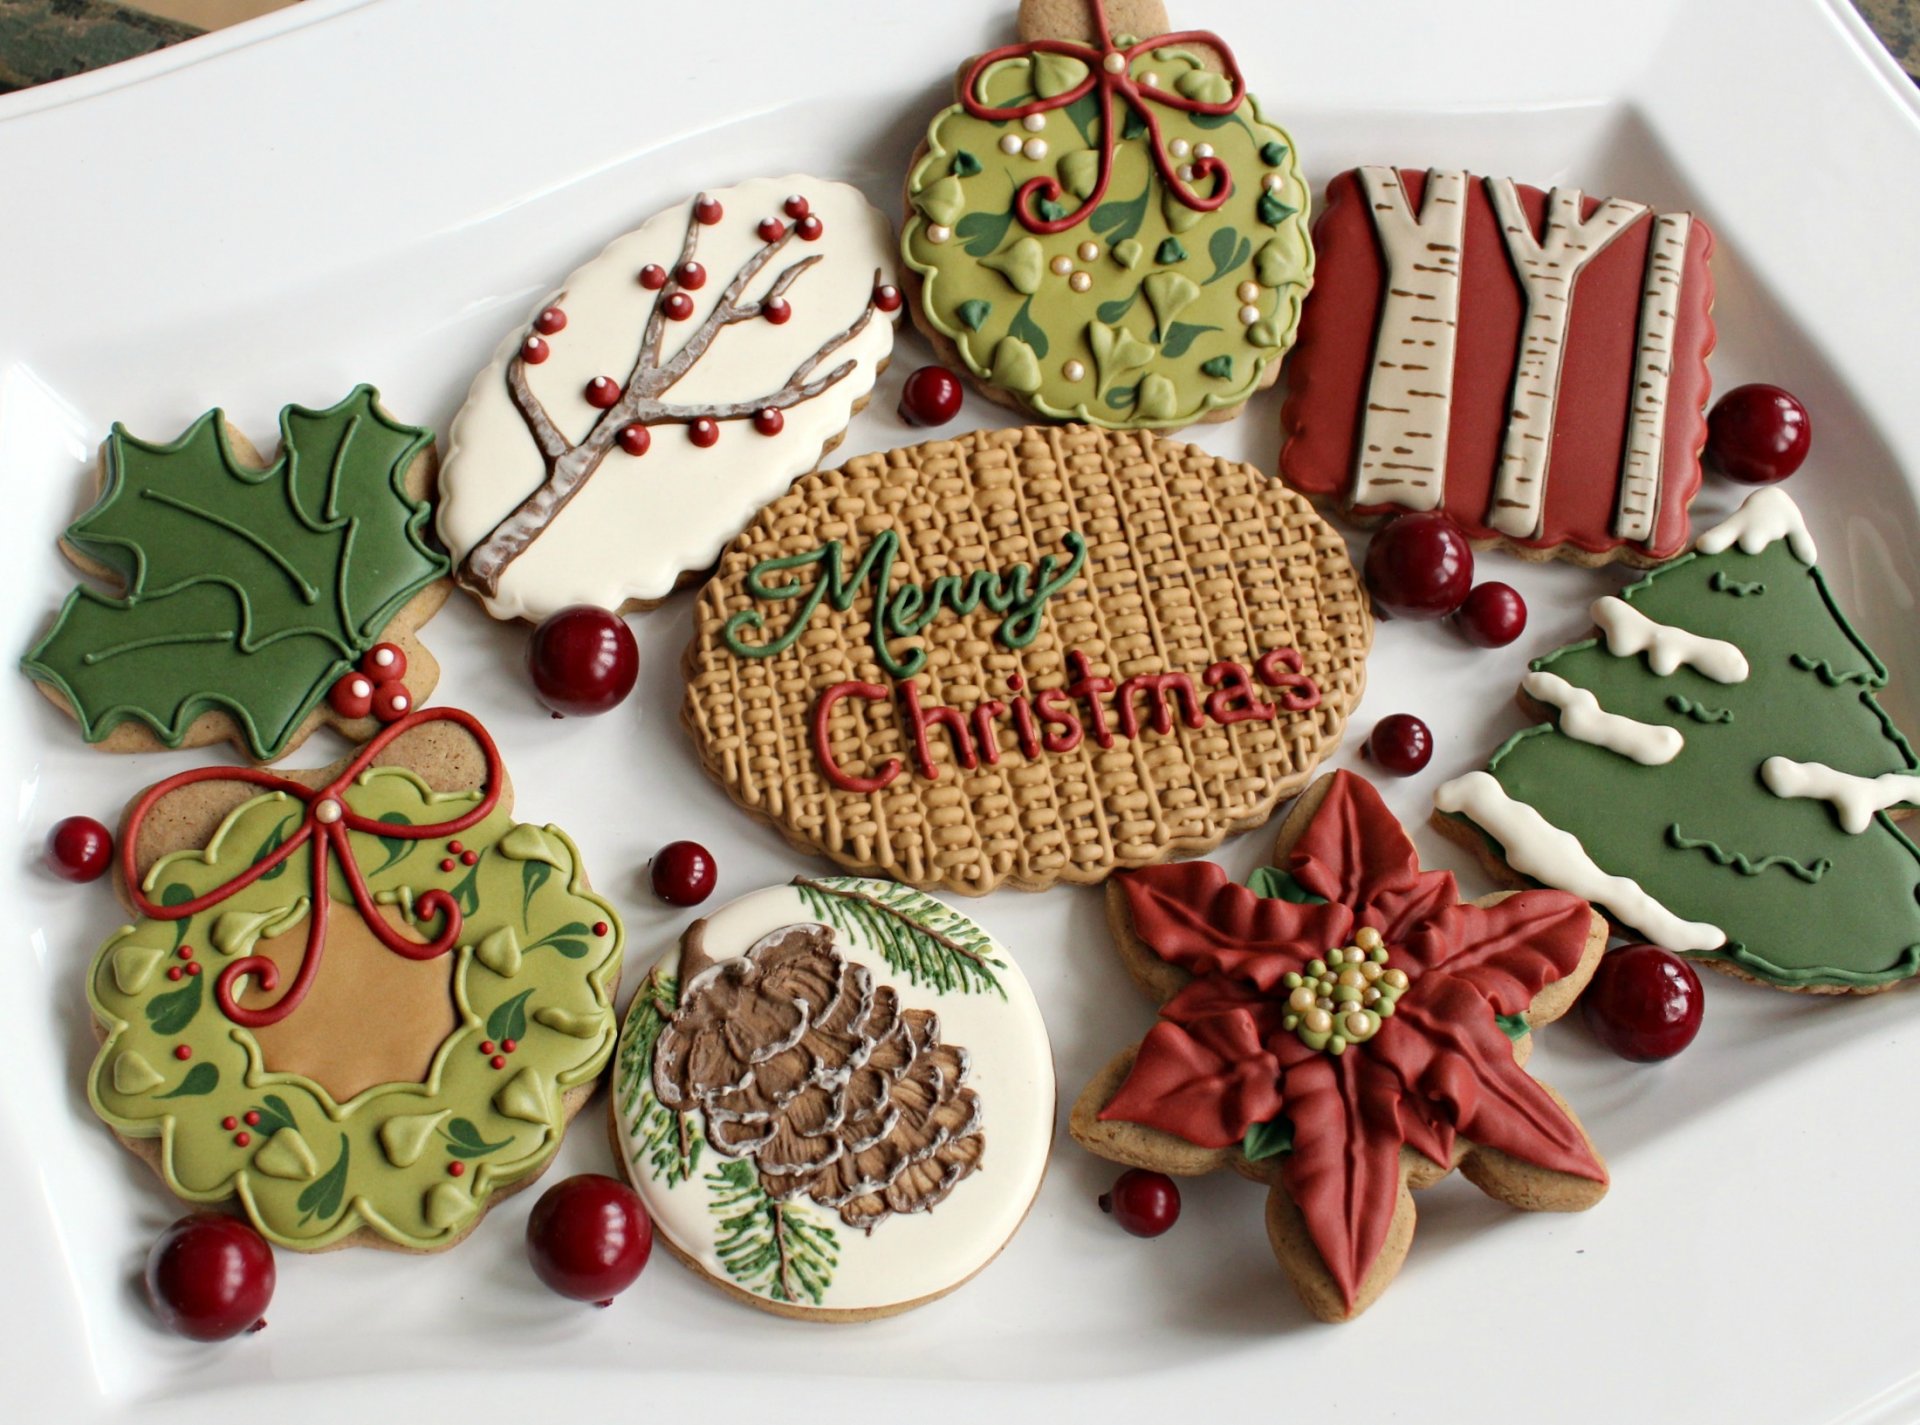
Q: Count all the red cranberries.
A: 12